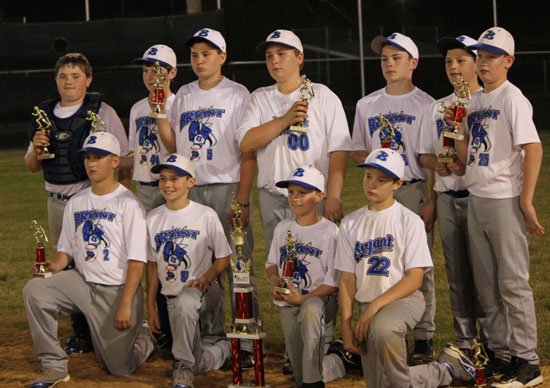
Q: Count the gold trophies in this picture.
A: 11